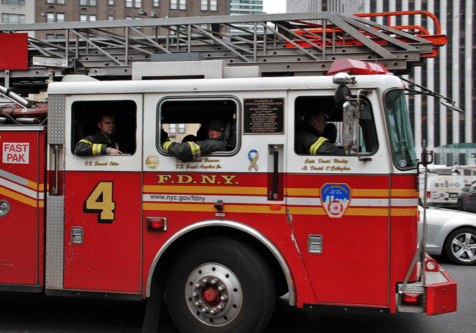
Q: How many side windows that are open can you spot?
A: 3